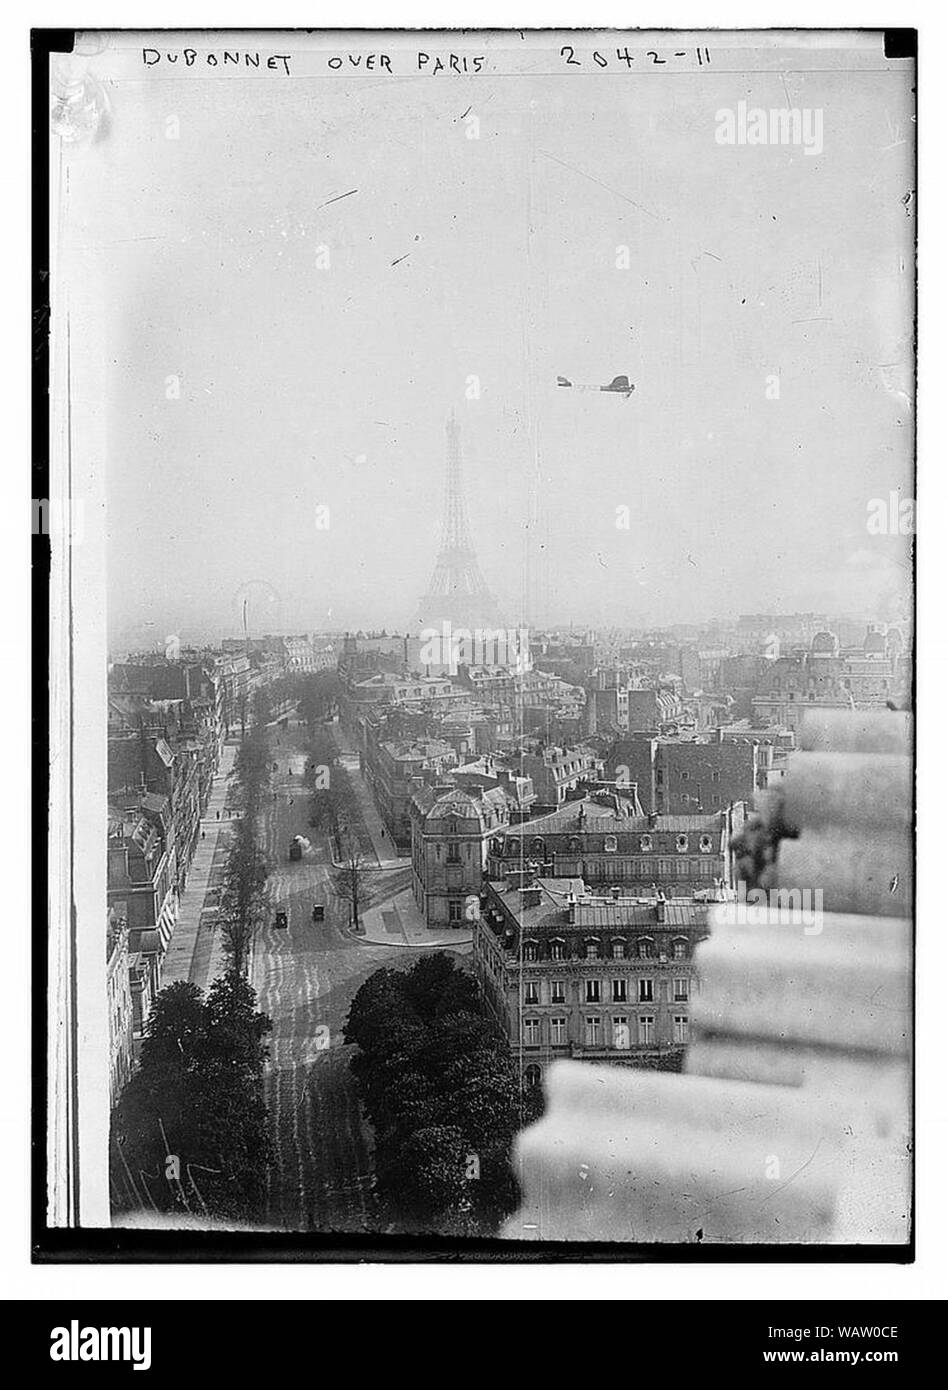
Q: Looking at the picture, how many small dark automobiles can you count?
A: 2